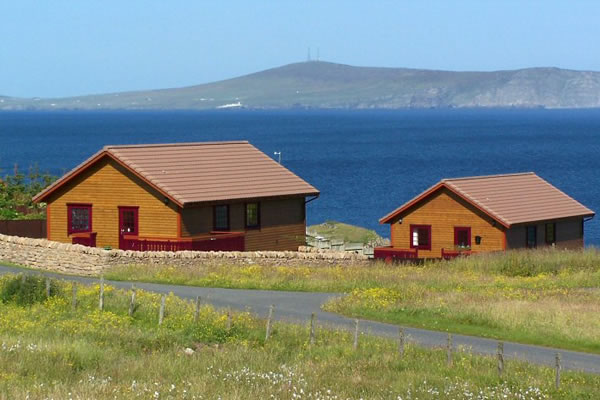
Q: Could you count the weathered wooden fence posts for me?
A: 15